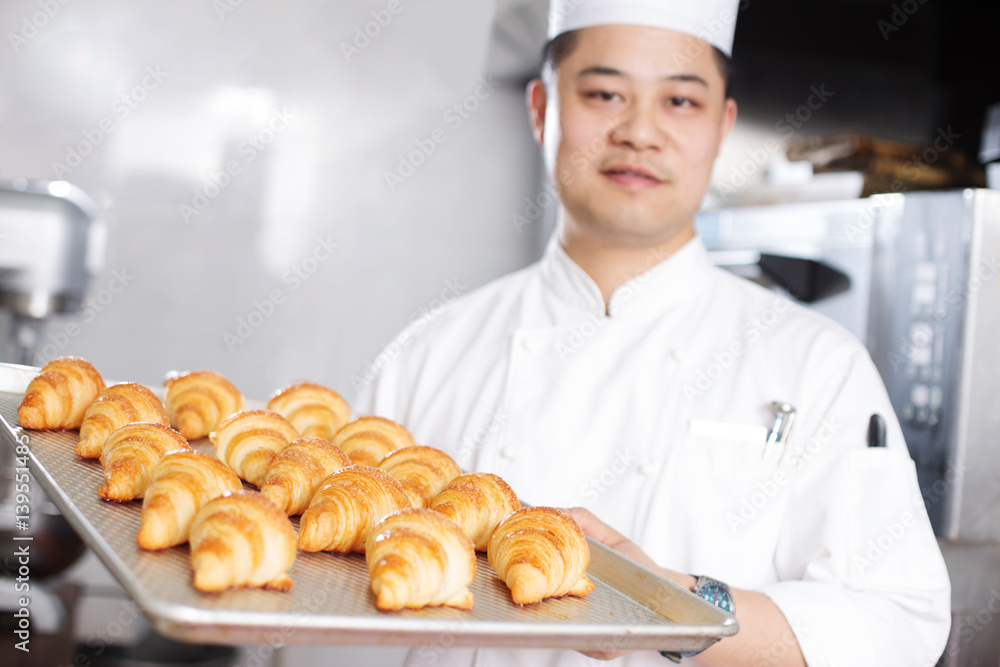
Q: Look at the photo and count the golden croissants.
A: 15